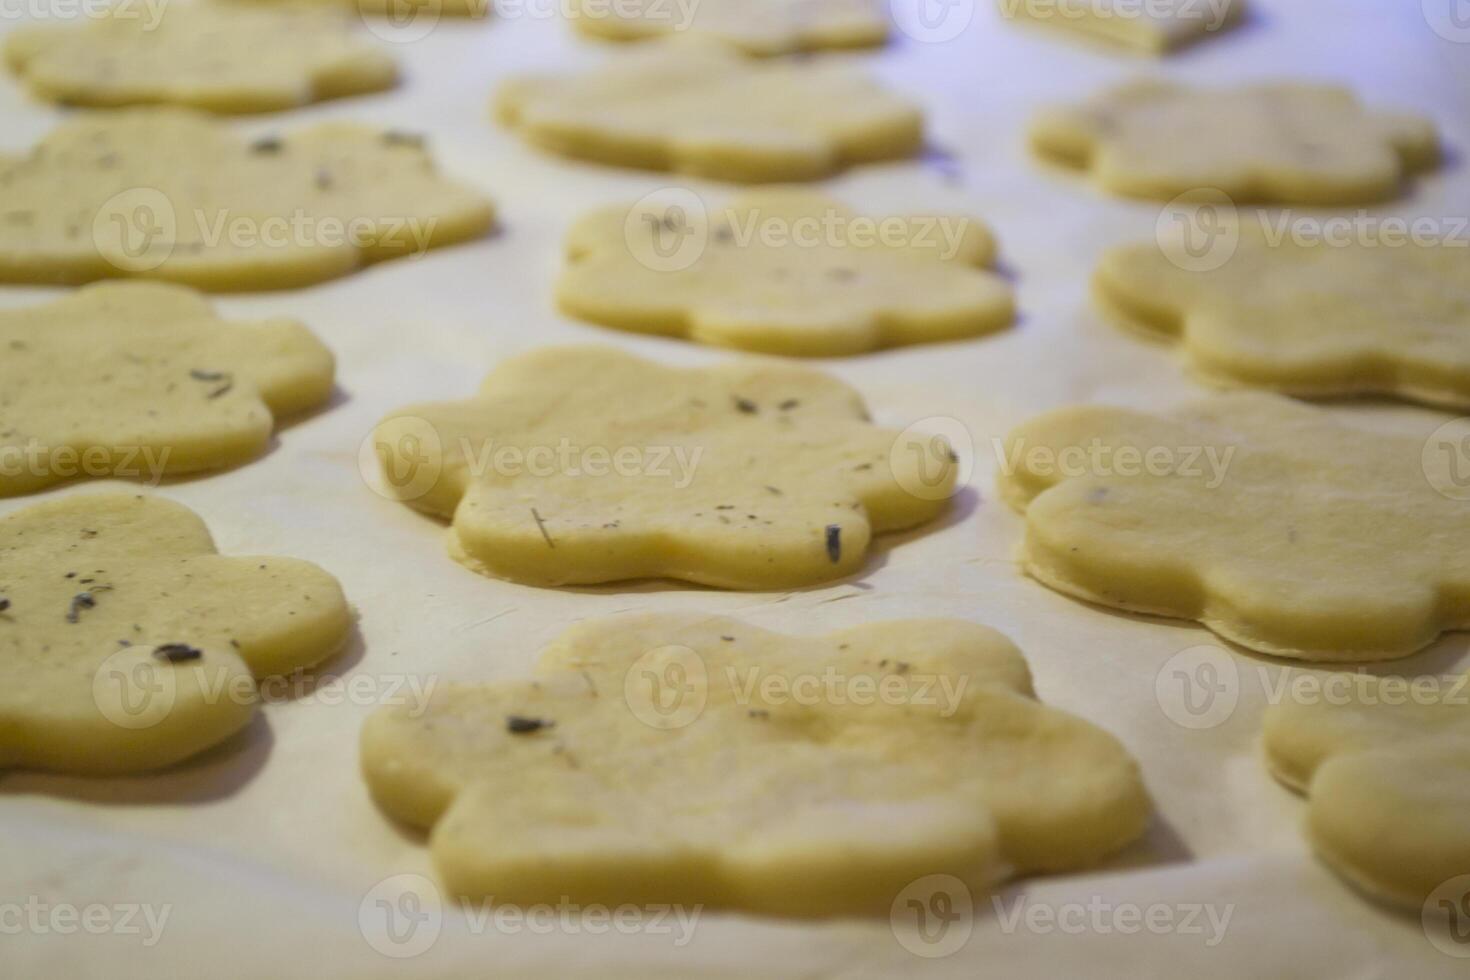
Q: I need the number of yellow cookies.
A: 15